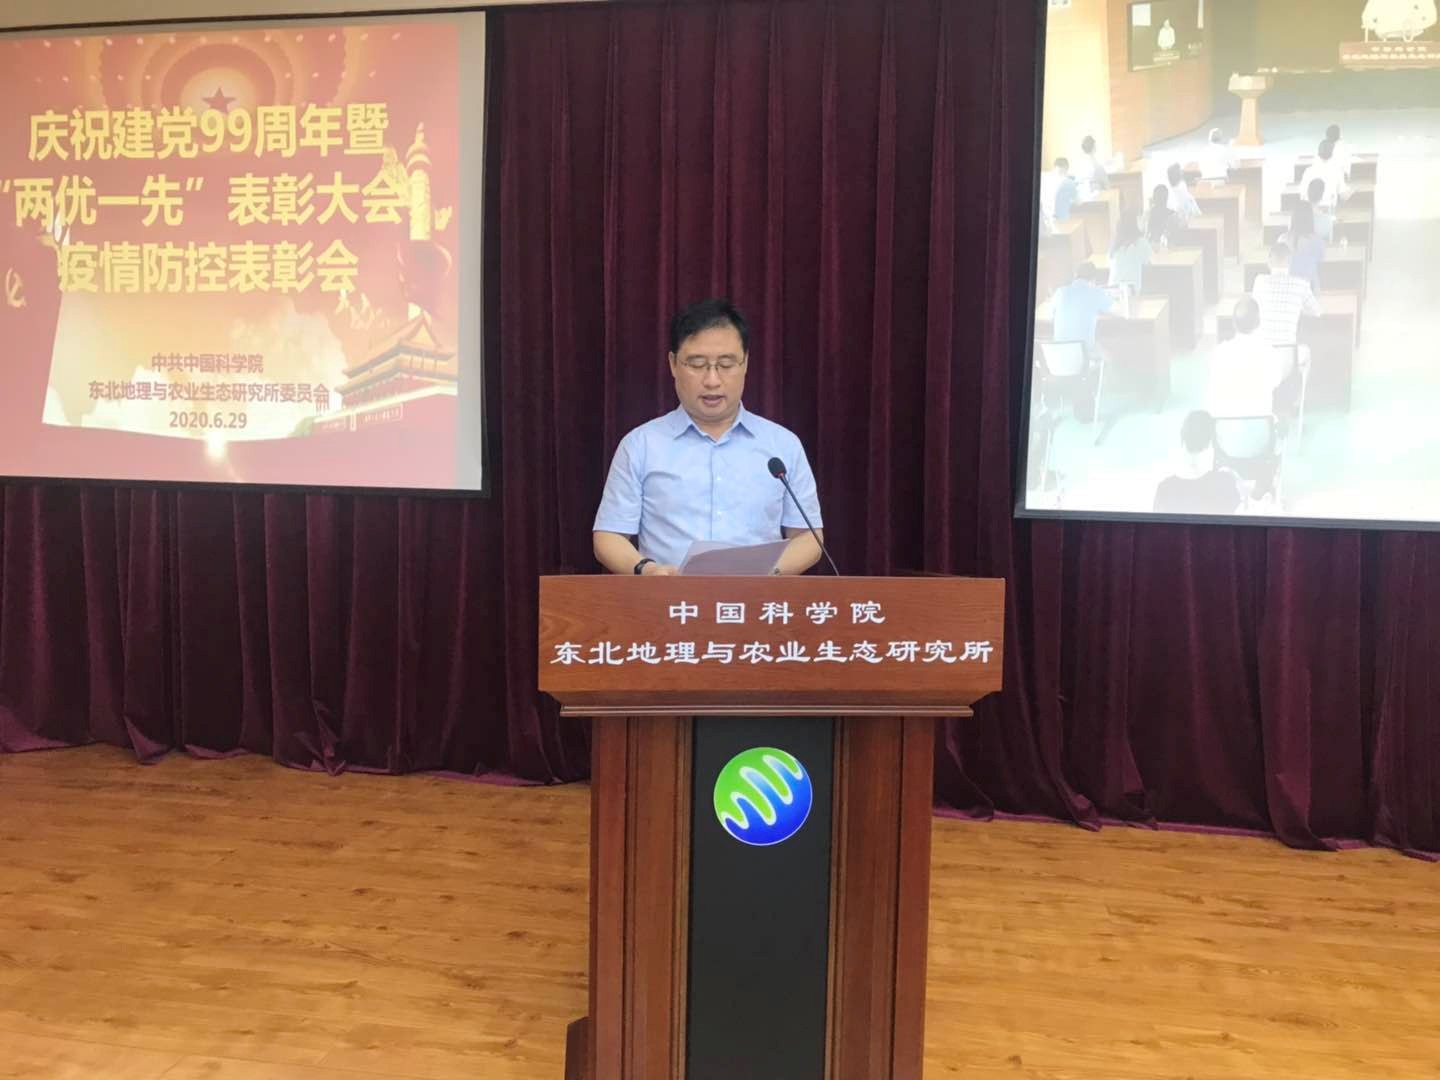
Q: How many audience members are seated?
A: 14